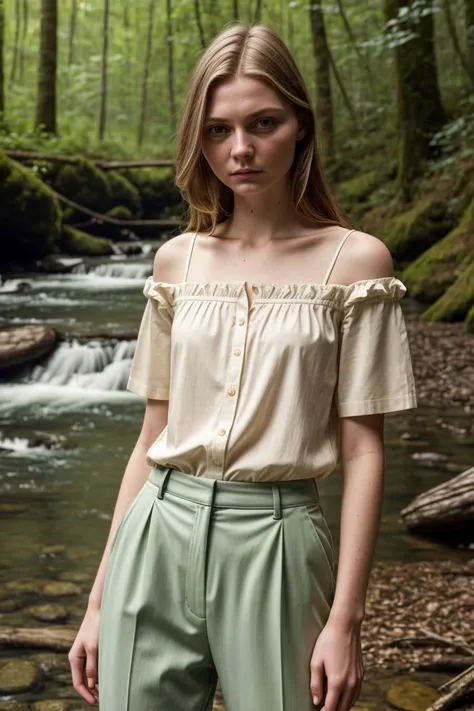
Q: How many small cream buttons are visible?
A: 5